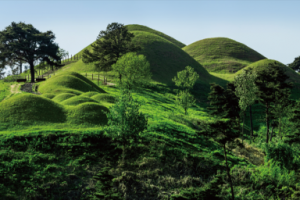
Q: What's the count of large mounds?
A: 4